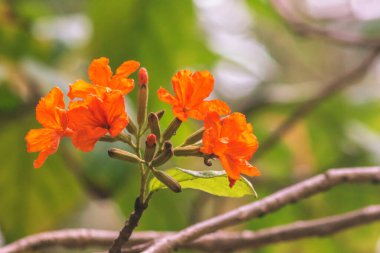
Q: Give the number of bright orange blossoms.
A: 5